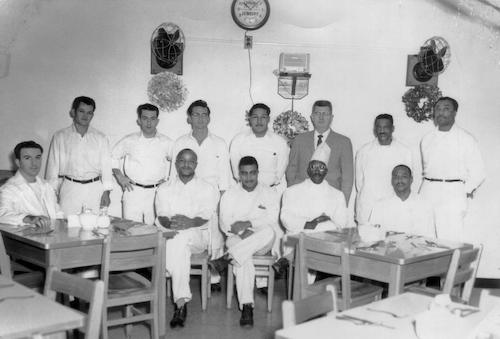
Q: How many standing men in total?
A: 7